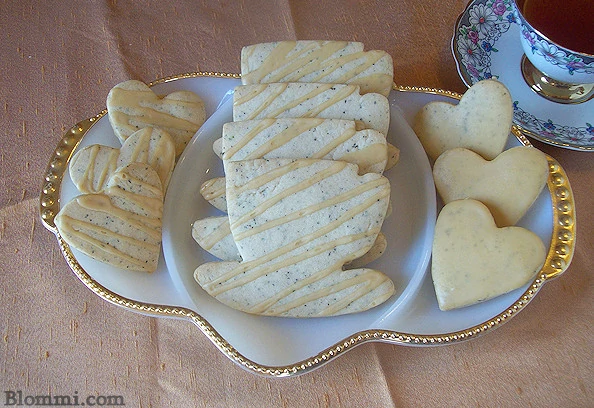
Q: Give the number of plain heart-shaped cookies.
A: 3